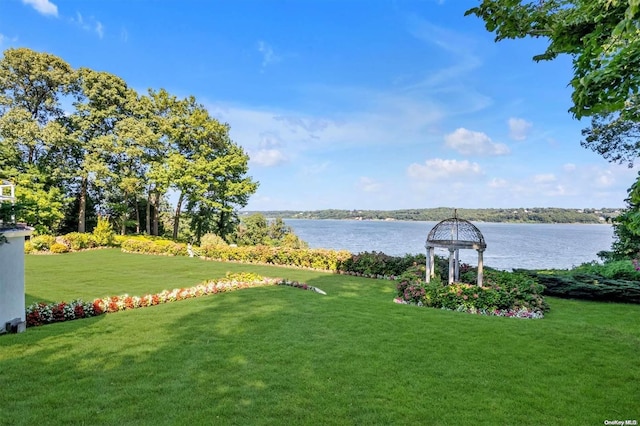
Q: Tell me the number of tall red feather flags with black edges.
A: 0